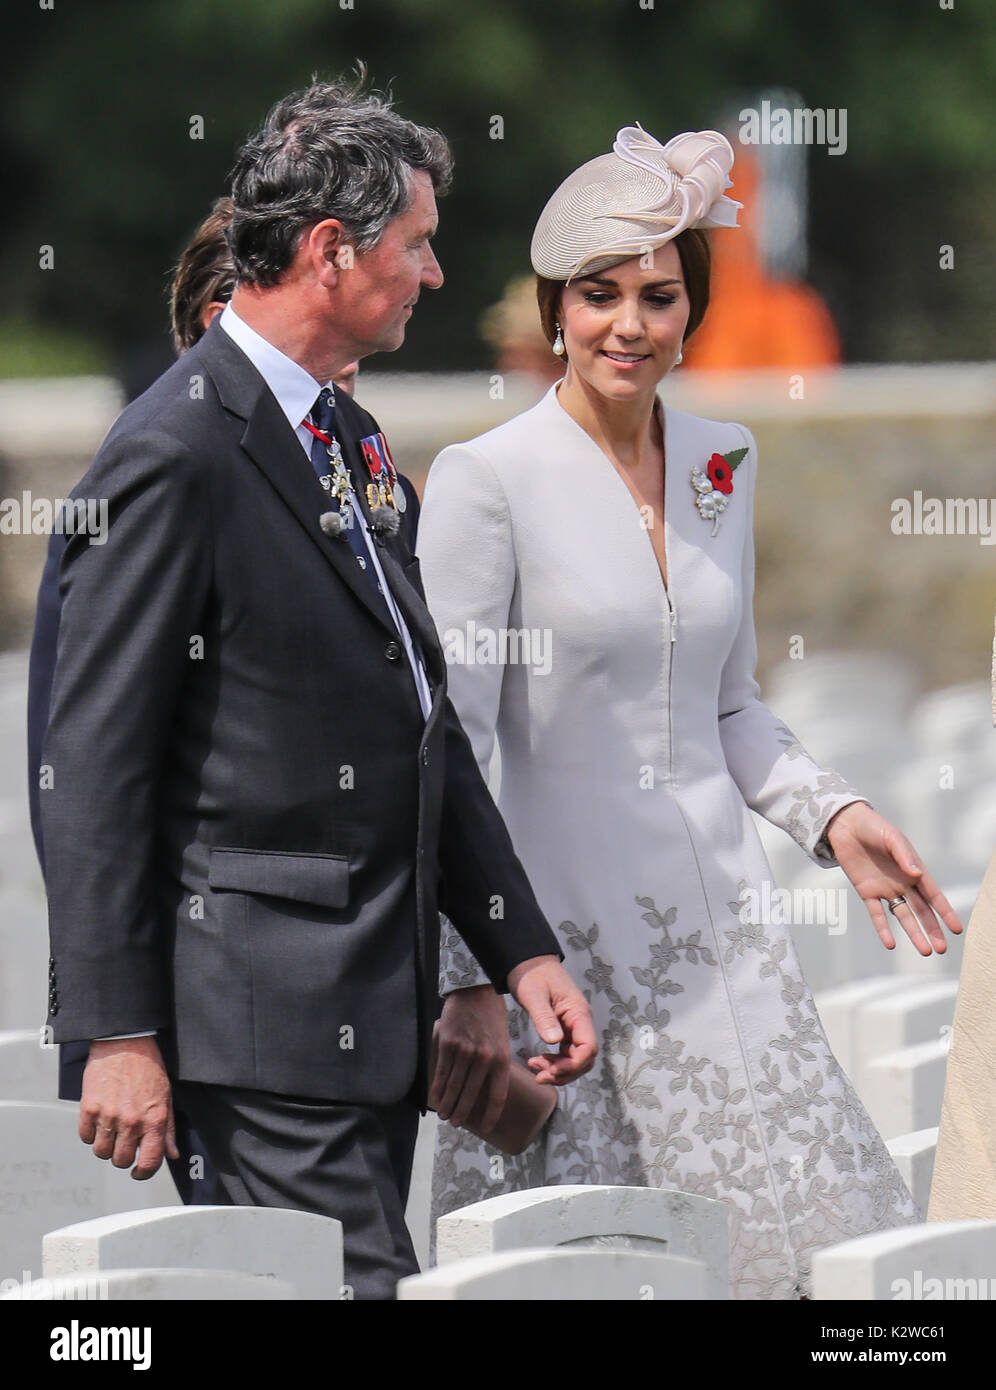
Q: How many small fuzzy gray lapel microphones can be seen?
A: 2